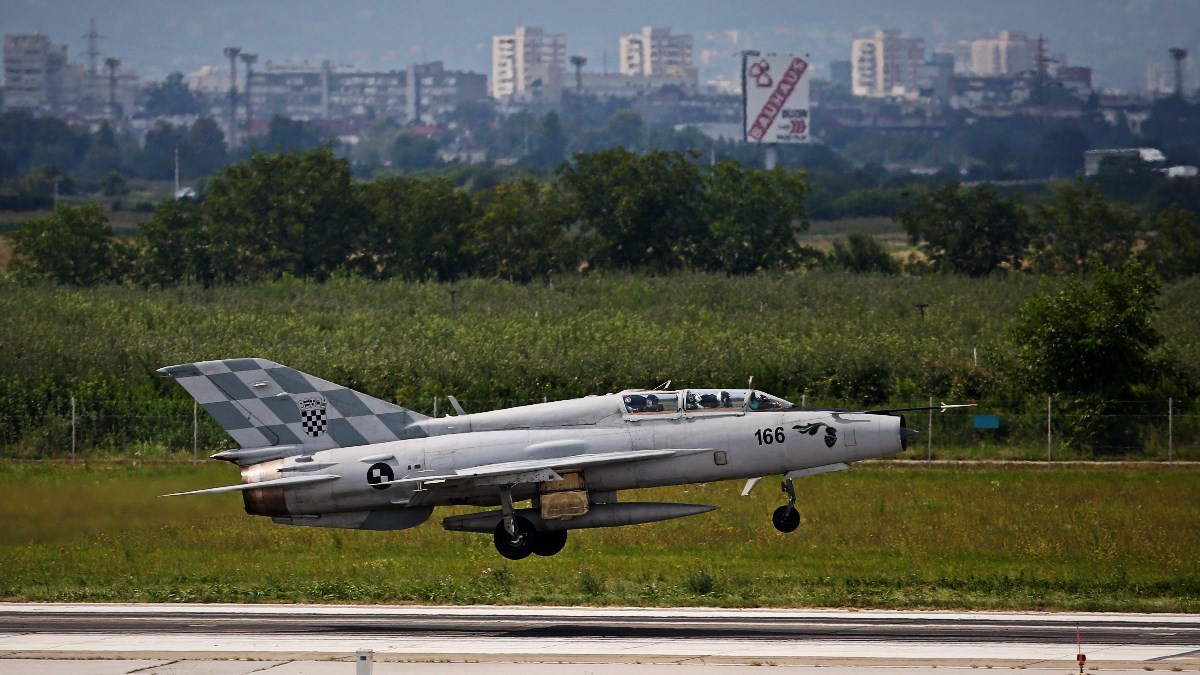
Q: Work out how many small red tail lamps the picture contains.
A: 0